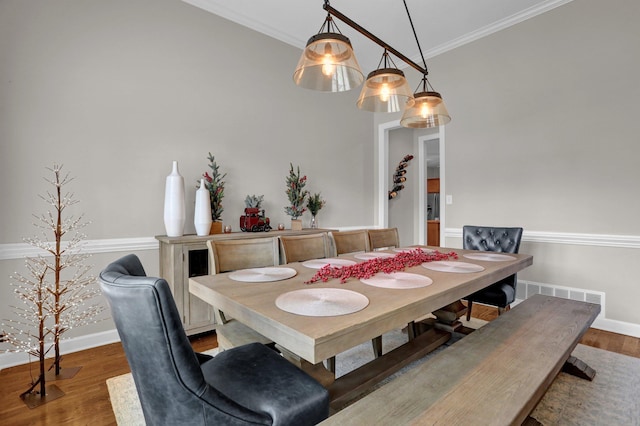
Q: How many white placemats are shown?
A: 8